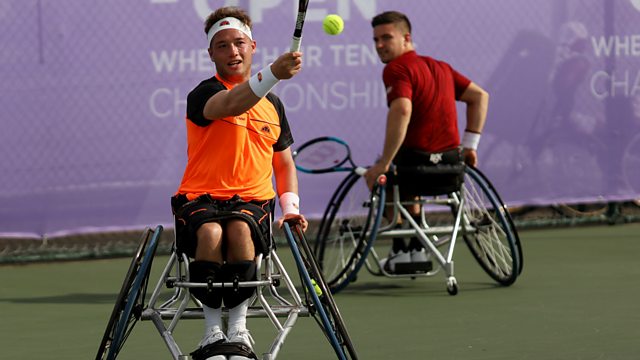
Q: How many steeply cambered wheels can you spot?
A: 4